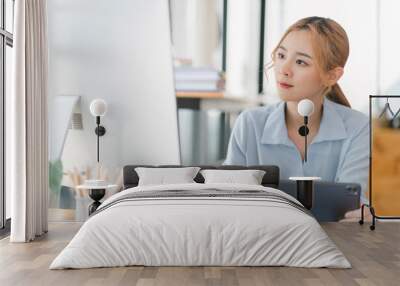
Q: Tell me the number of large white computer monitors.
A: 1